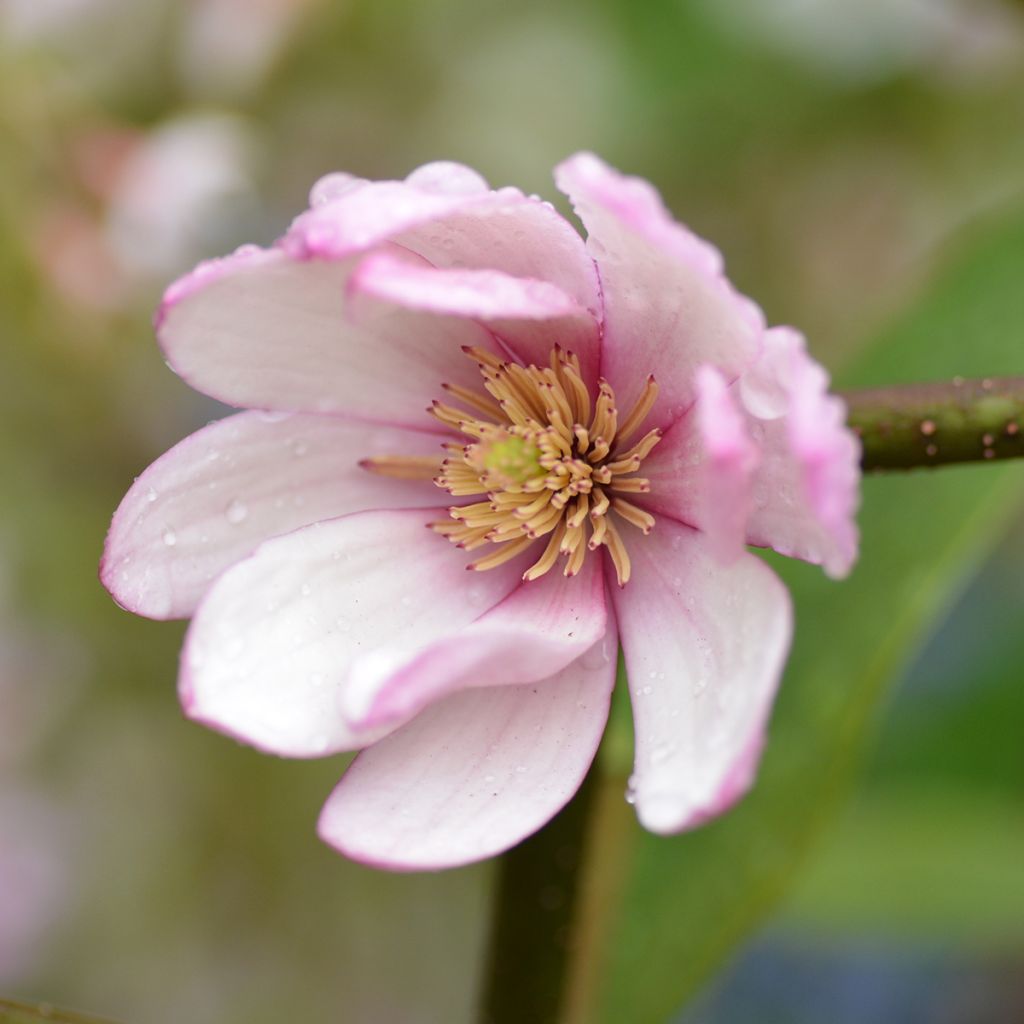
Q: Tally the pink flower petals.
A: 11